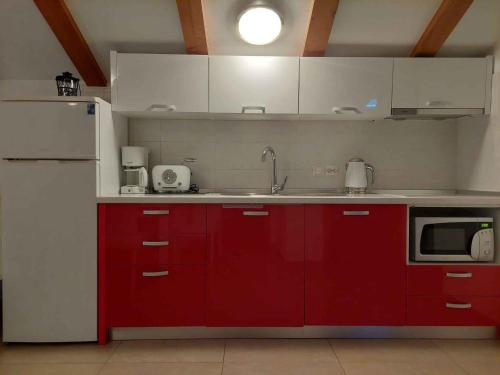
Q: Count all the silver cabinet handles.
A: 11